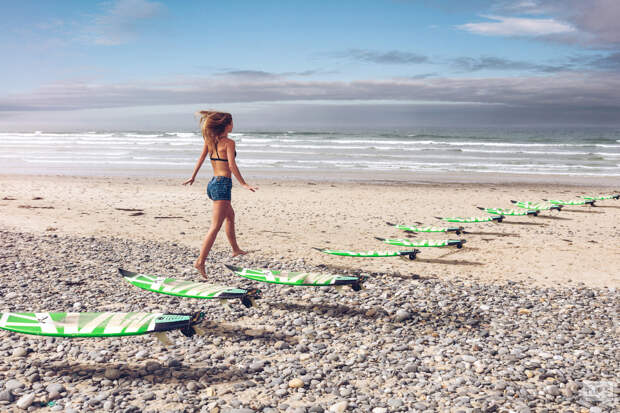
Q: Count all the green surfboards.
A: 11